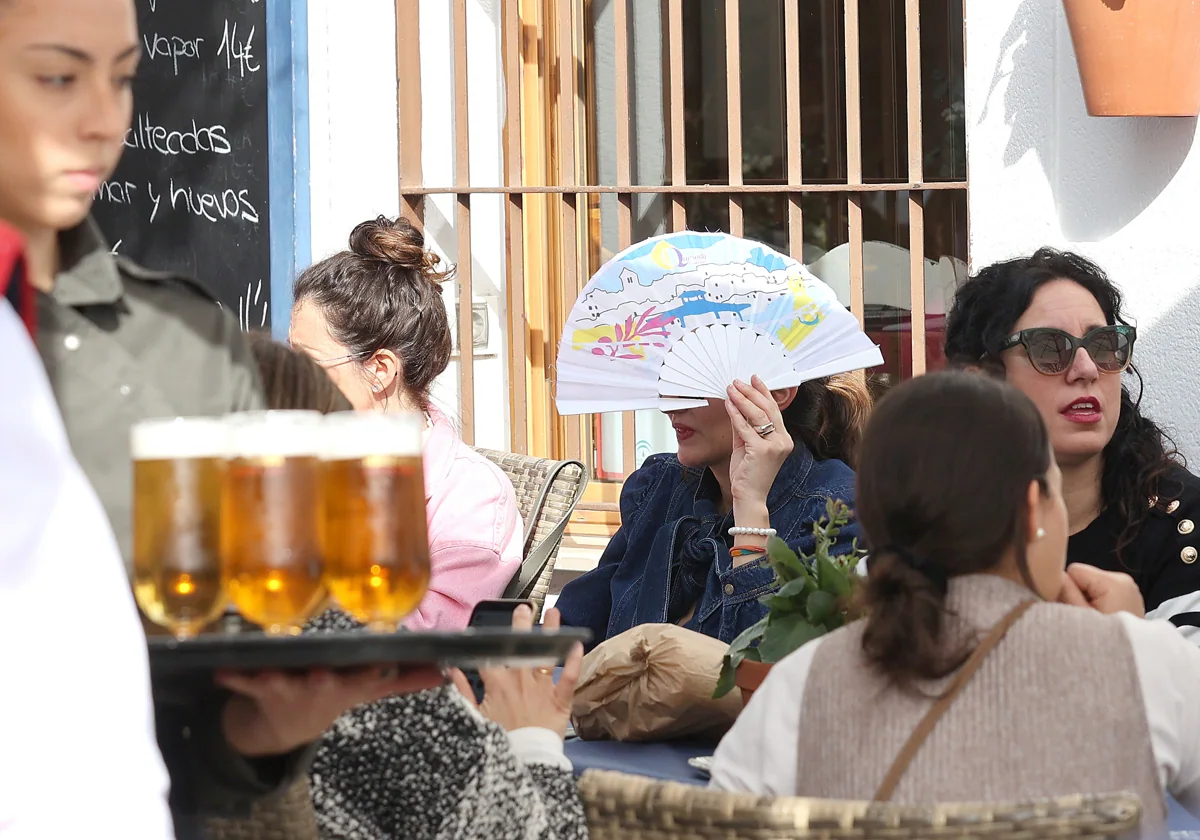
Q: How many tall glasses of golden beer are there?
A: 3